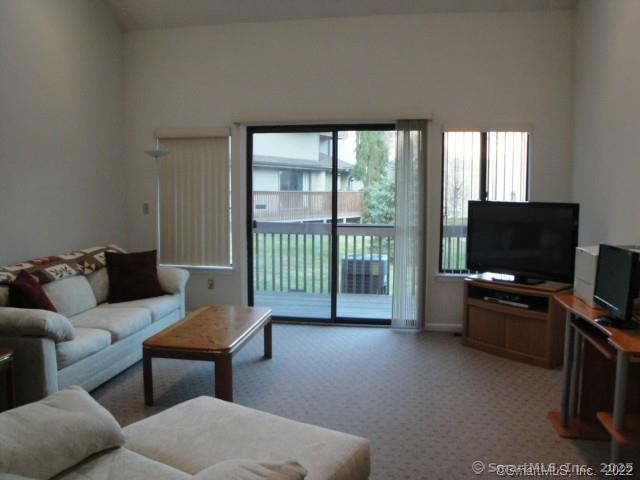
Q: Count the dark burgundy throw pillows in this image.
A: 2